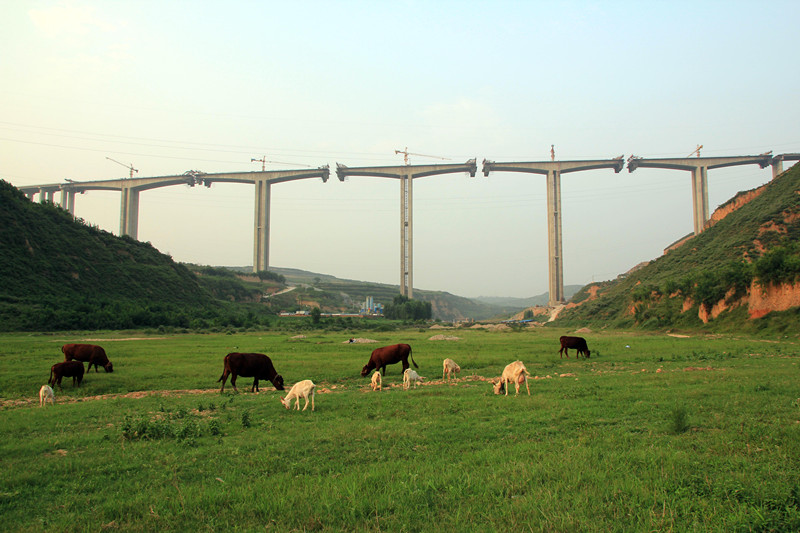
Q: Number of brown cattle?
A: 5